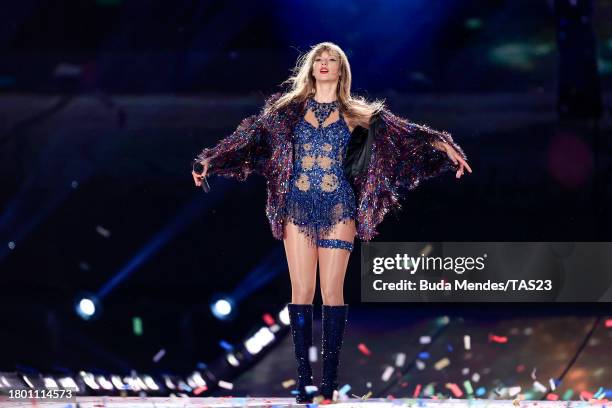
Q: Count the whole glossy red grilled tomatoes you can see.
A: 0